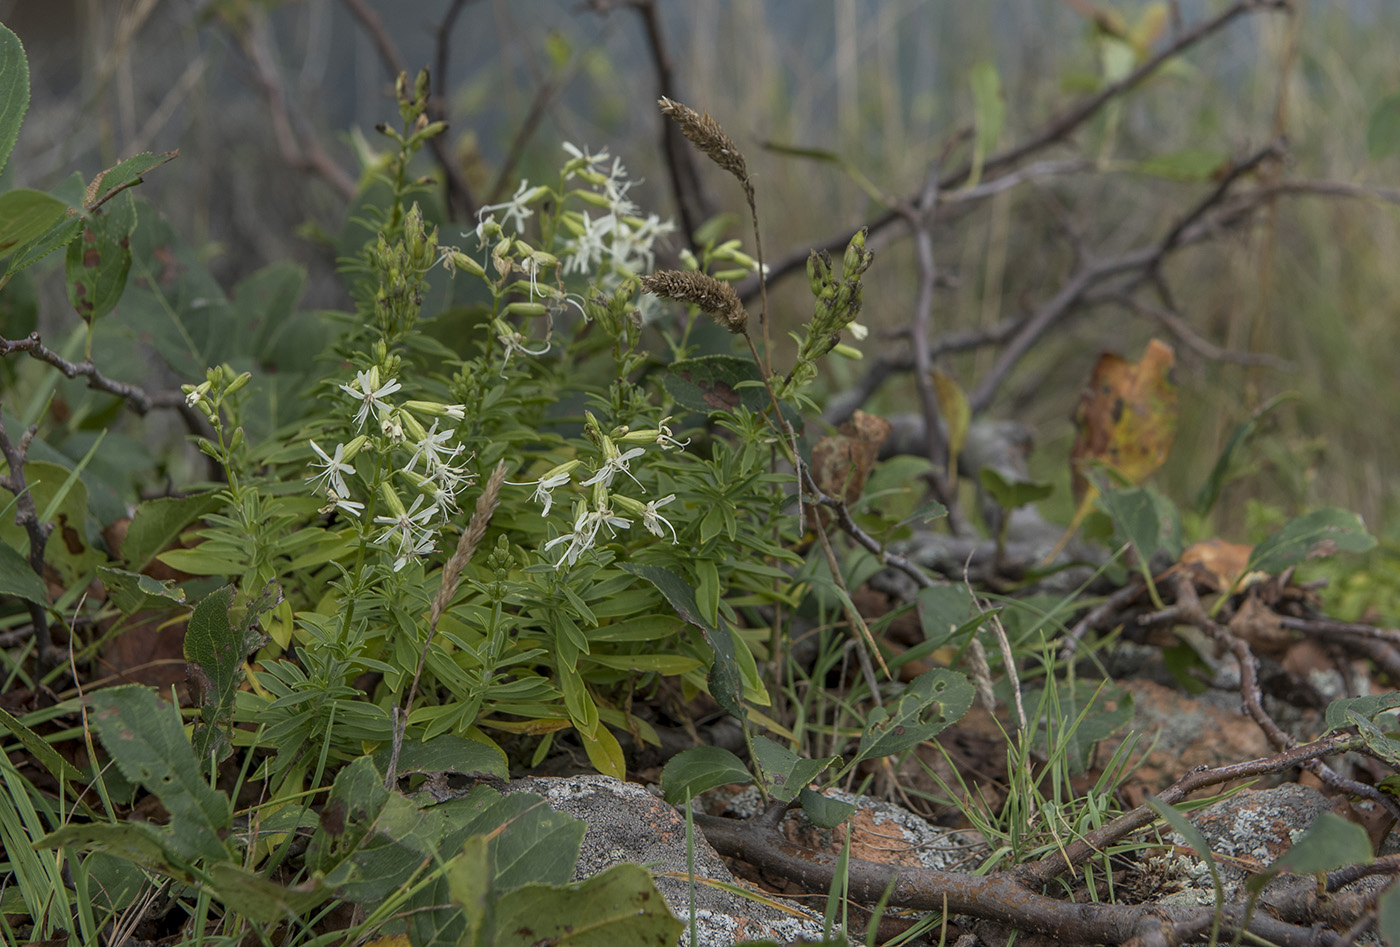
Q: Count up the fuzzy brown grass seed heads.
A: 3